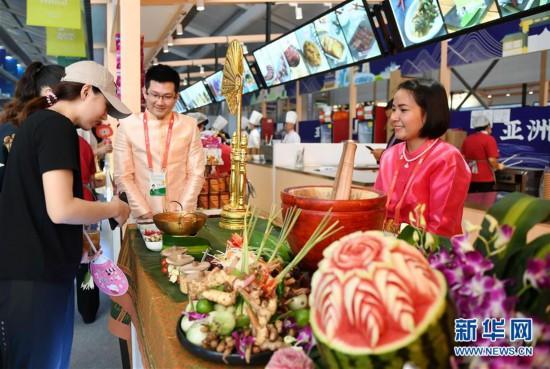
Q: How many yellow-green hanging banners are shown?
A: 2